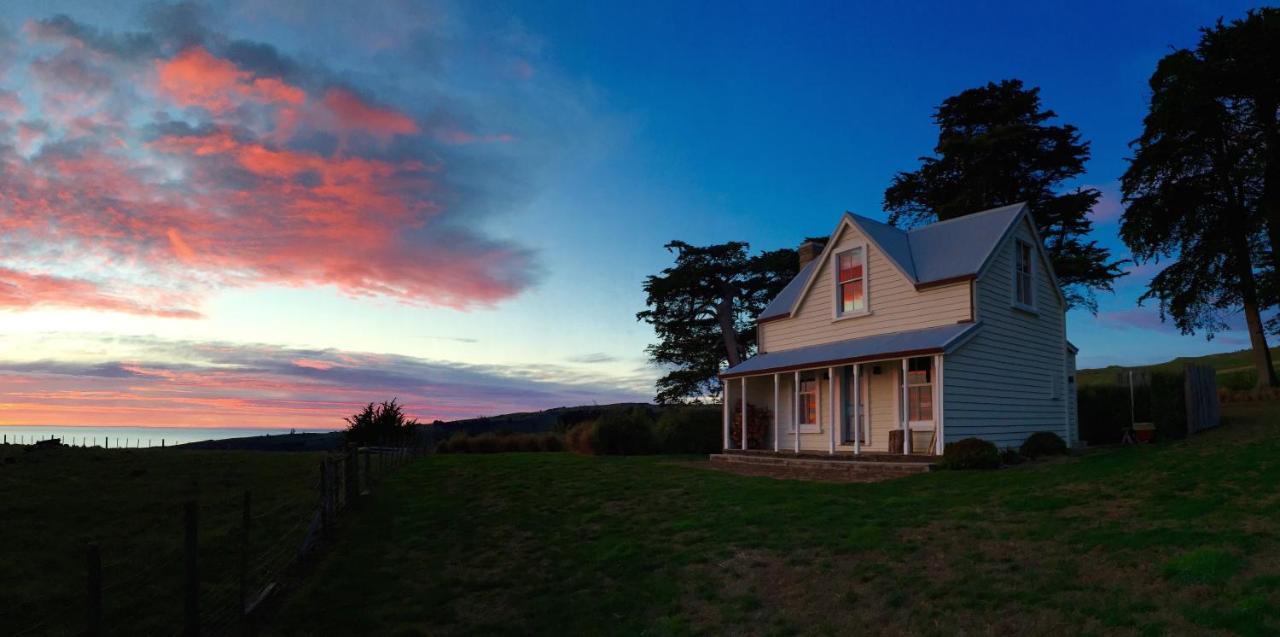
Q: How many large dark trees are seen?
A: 3